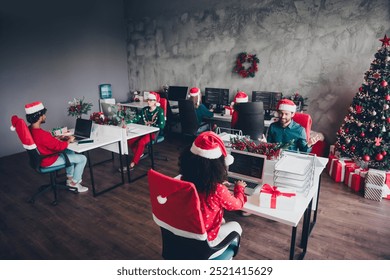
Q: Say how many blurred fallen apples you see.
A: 0